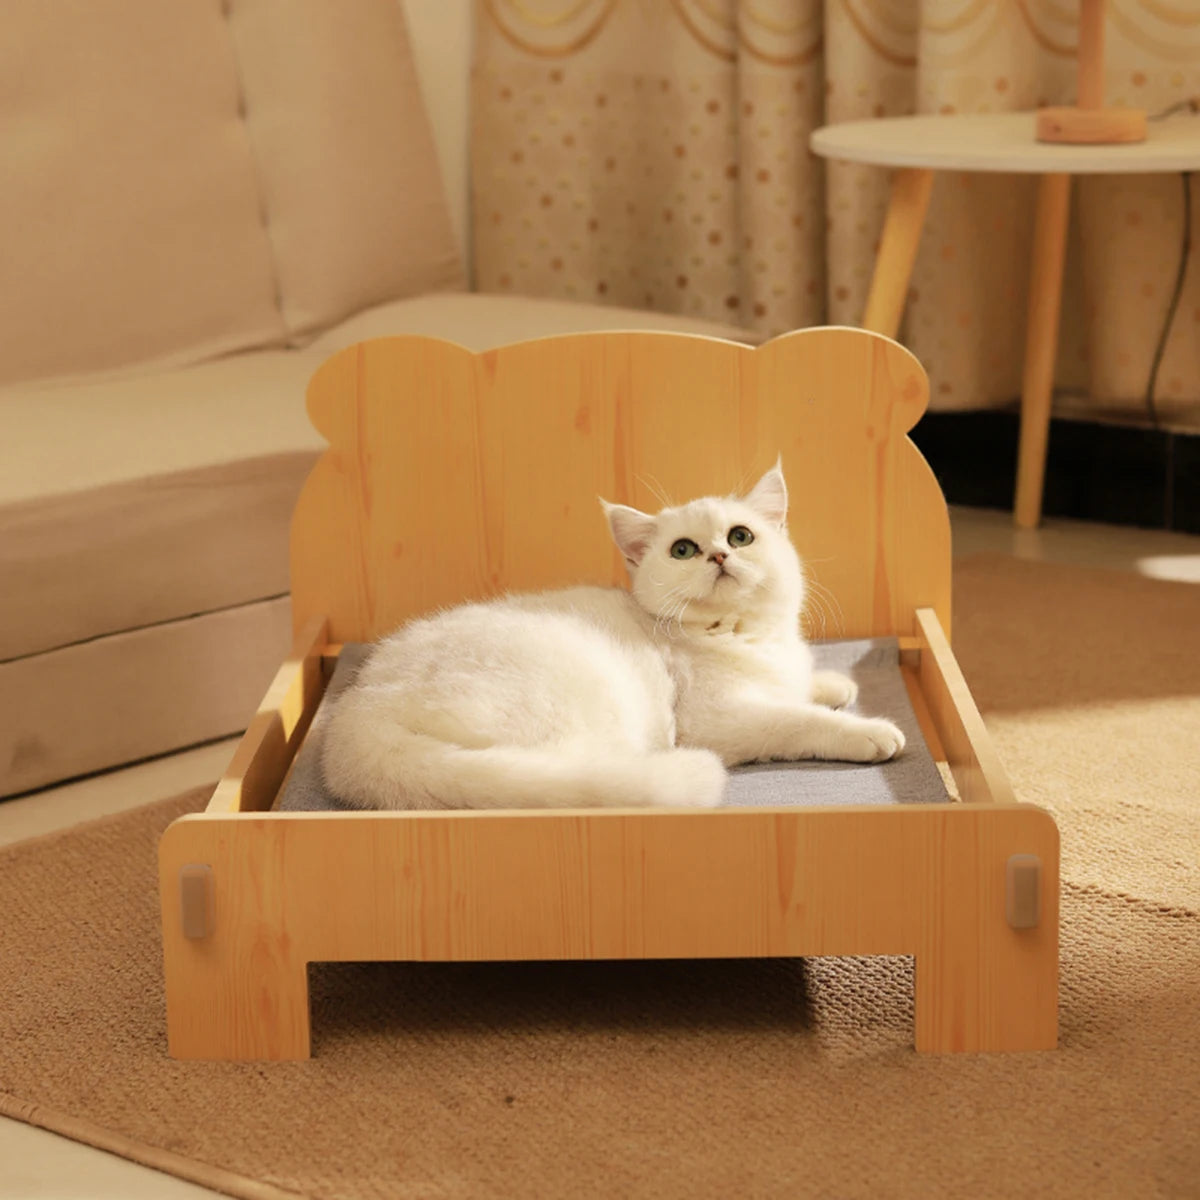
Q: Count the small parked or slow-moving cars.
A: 0